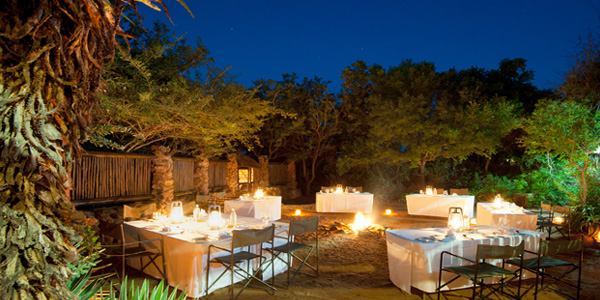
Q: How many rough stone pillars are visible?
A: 5